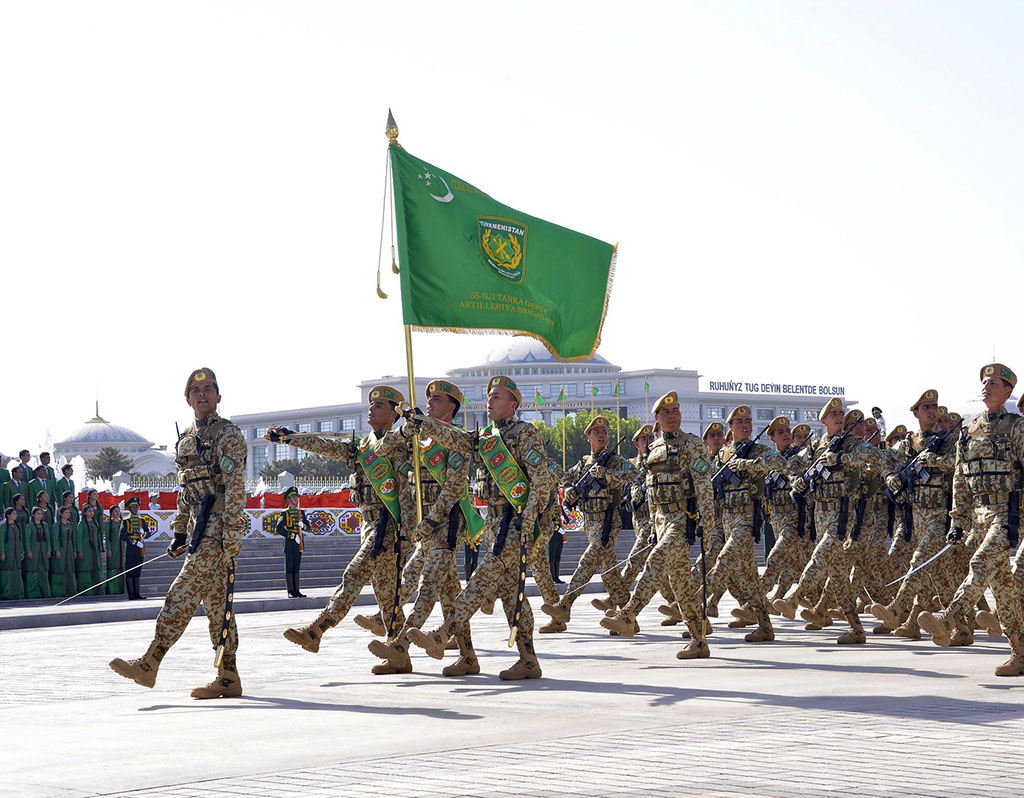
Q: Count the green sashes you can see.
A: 3